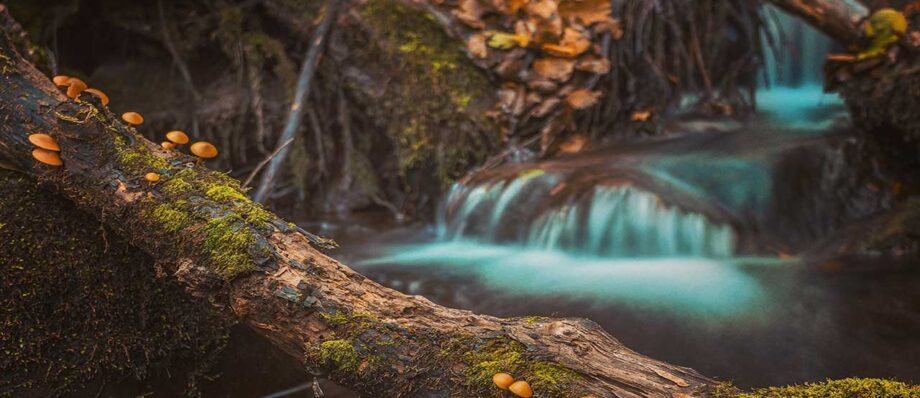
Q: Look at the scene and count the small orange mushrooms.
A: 12